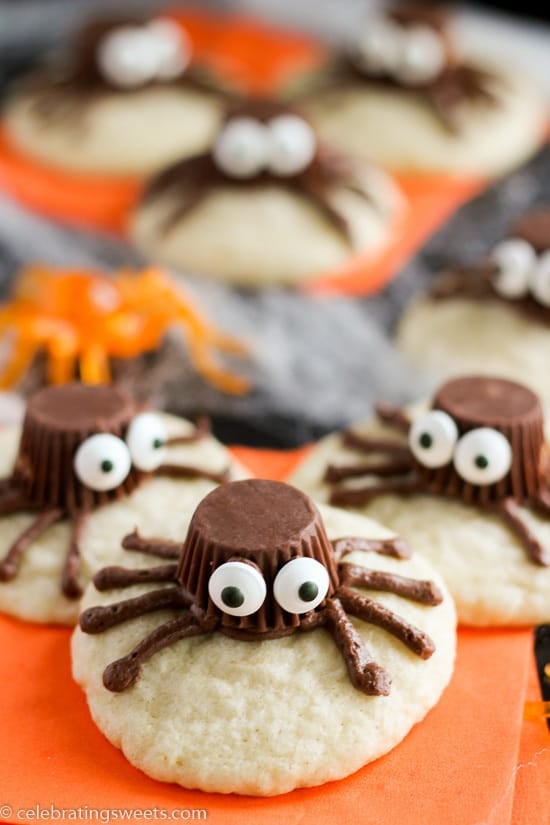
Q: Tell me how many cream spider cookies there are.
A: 7